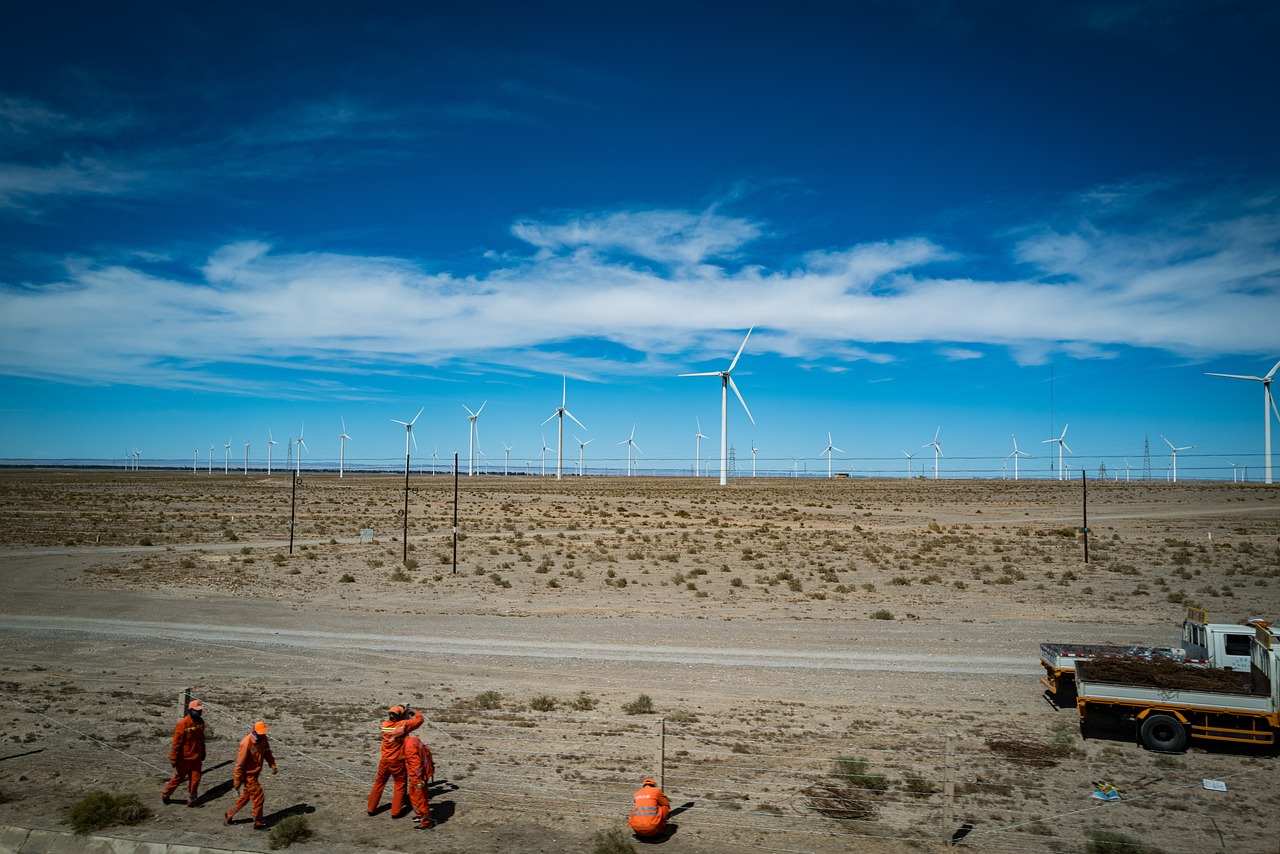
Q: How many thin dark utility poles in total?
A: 4